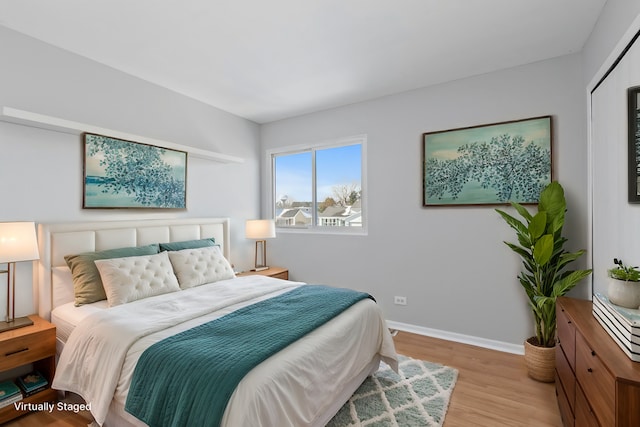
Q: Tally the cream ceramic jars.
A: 1